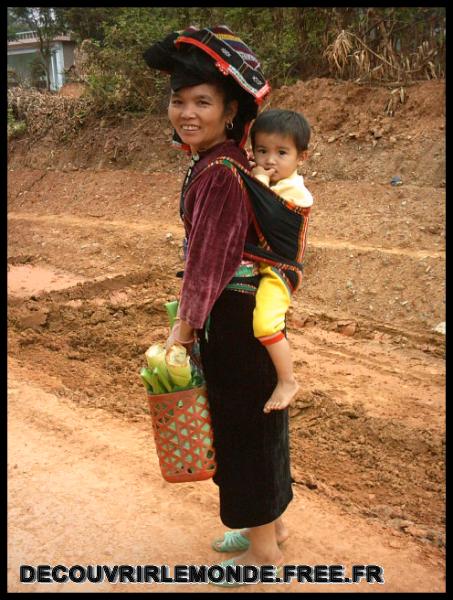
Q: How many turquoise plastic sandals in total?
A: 2